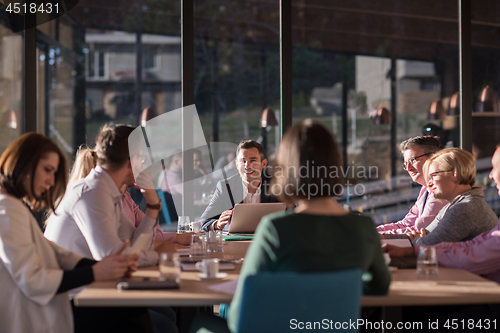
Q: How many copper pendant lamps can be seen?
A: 7